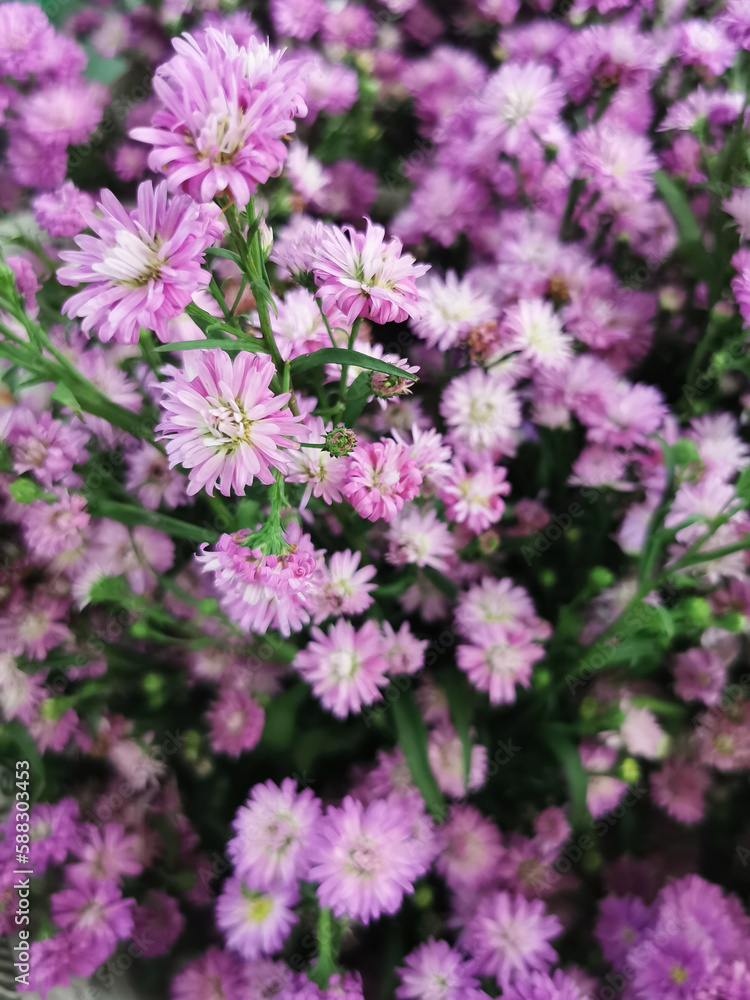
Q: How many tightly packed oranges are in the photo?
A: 0